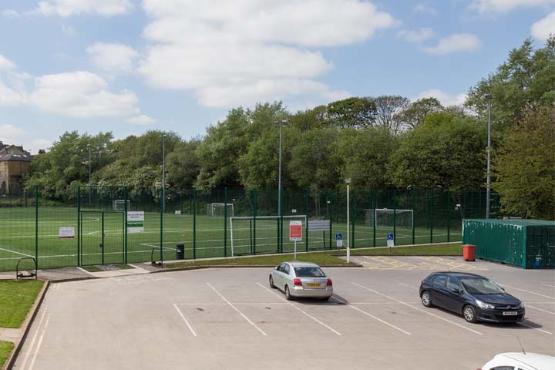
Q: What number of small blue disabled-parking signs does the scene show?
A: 2